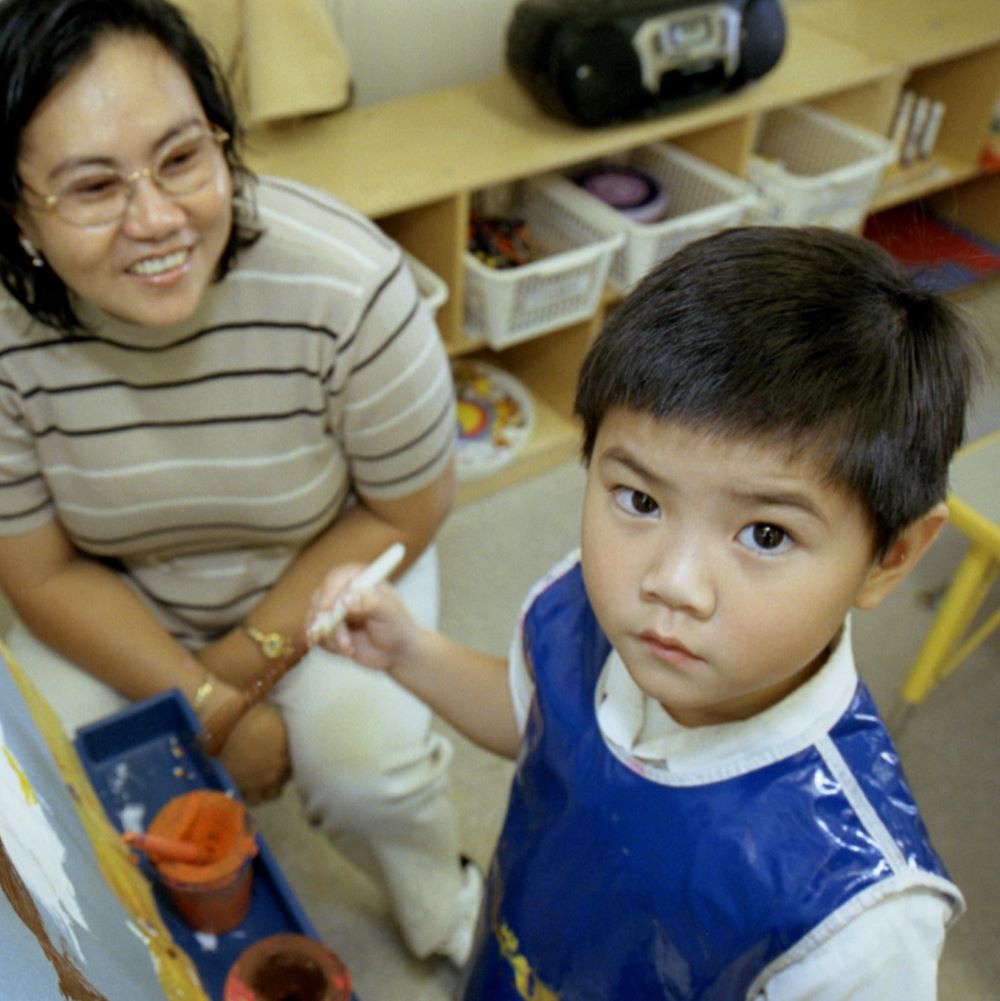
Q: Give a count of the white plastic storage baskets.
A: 4